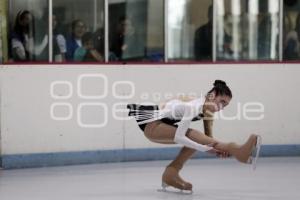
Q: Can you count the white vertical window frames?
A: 5